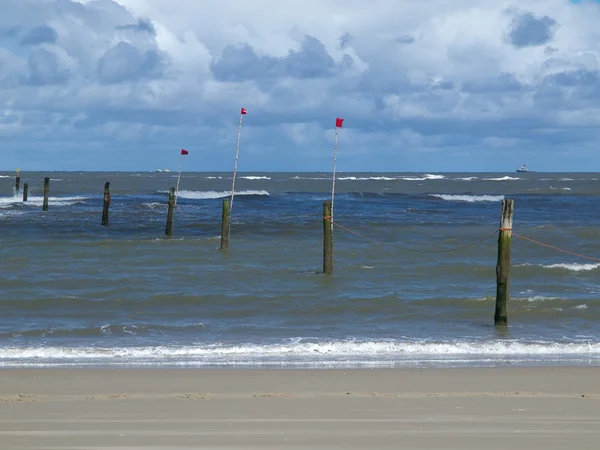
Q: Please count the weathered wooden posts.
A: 8